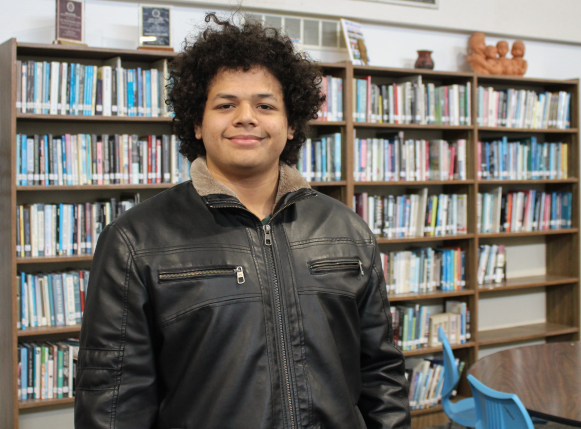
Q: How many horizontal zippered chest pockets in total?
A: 2